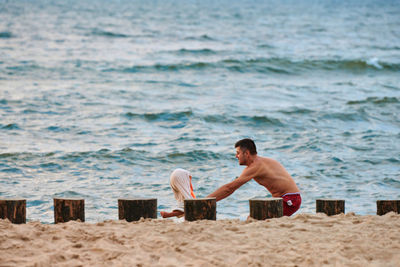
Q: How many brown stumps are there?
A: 7